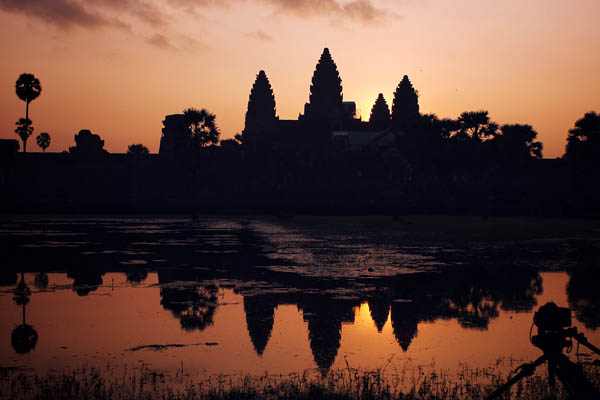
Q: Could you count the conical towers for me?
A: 4